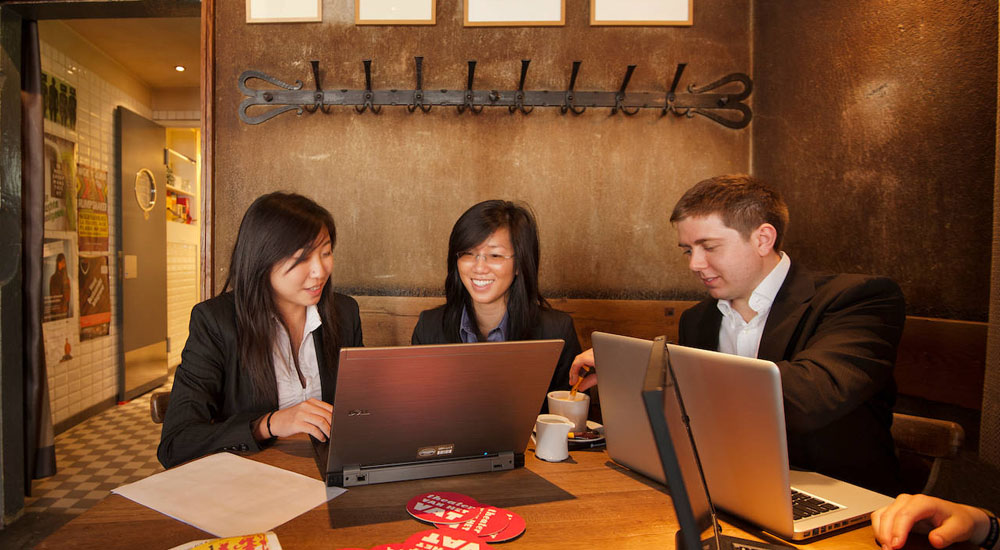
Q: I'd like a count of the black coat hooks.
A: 8